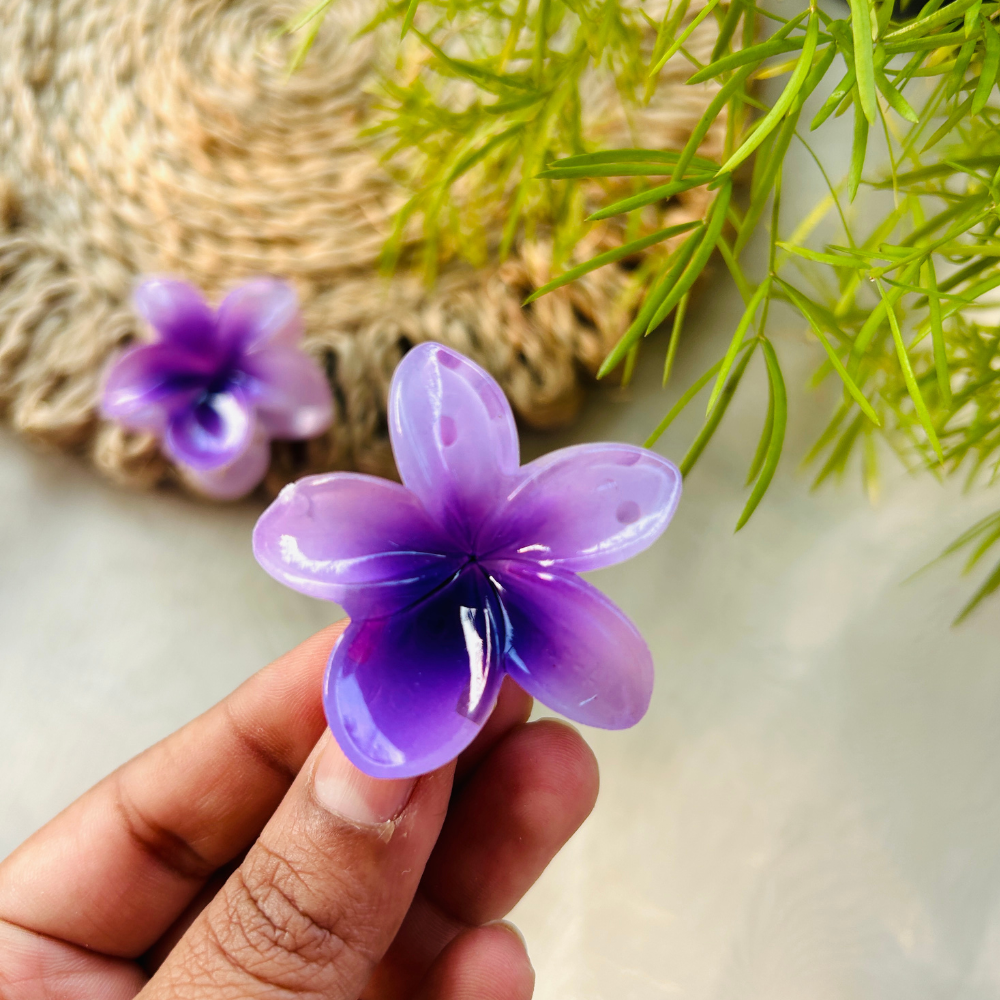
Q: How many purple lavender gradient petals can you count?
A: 10